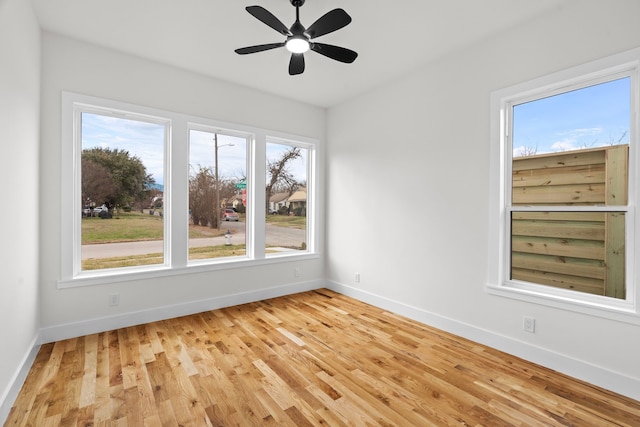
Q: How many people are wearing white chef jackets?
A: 0